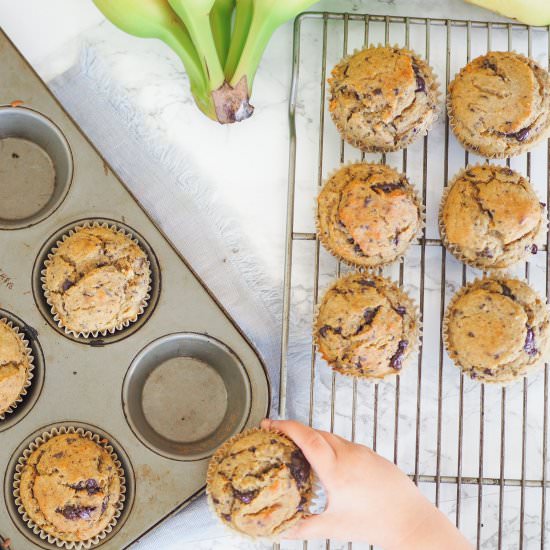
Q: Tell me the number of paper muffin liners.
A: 10